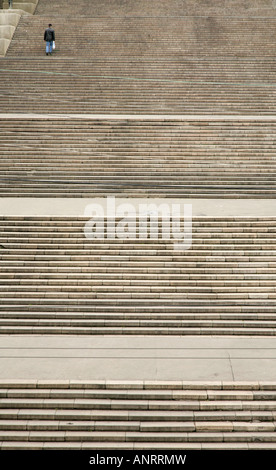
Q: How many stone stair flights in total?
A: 4